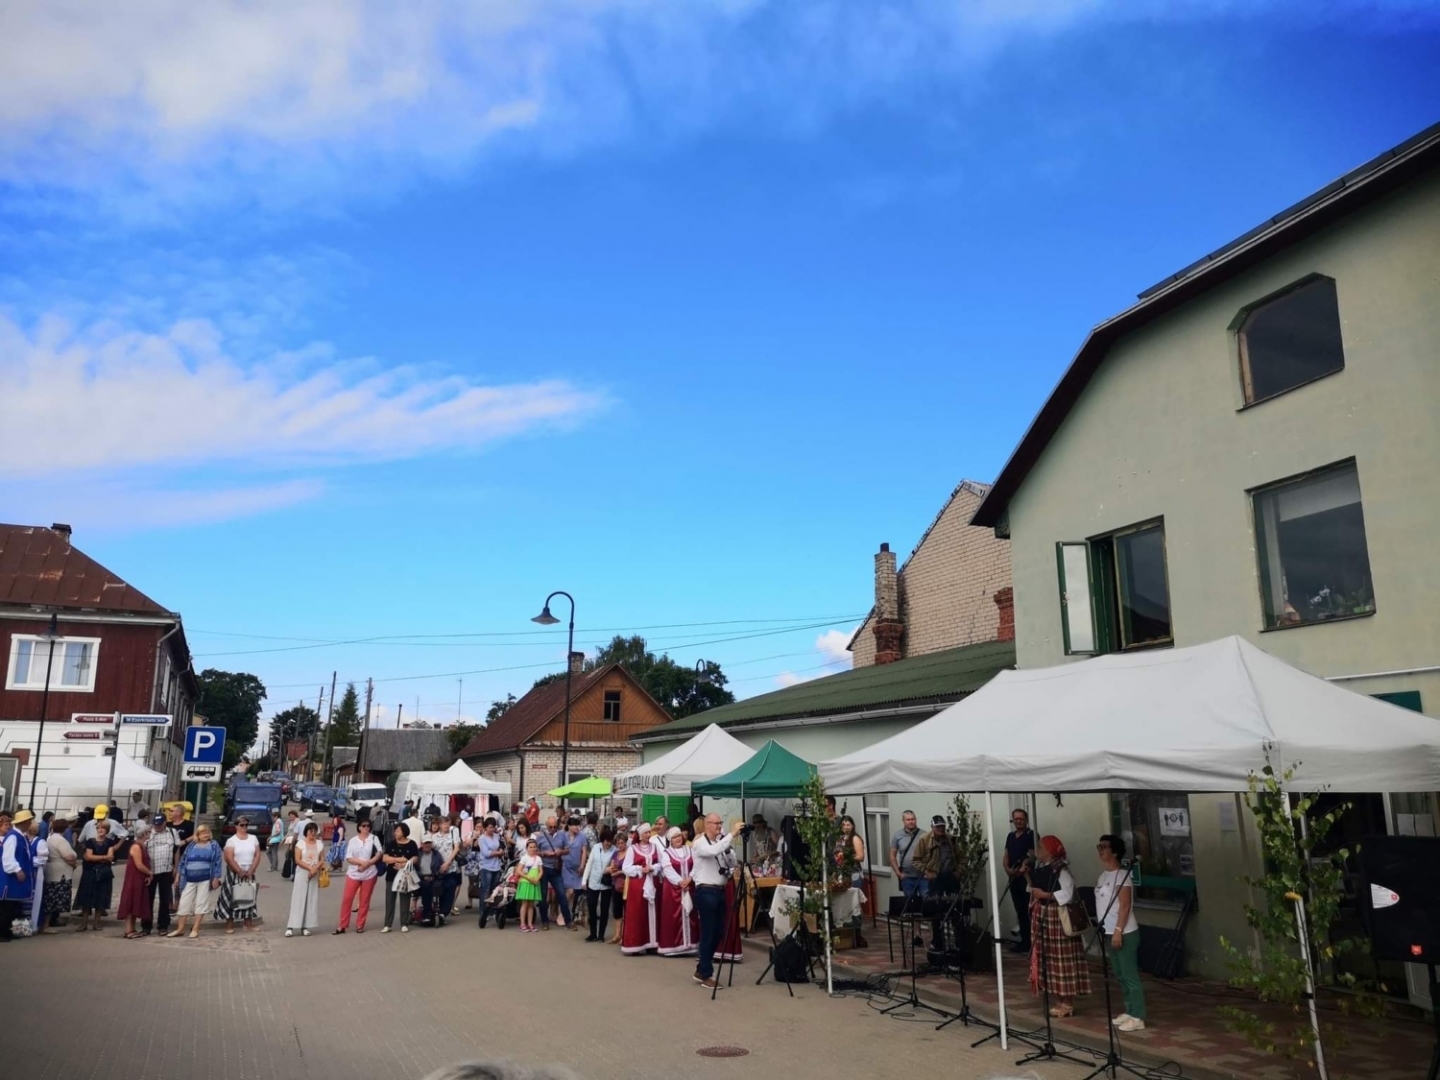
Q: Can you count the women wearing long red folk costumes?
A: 3